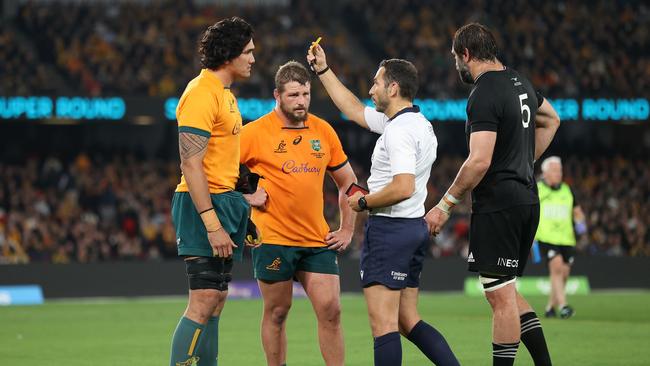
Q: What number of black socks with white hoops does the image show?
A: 2